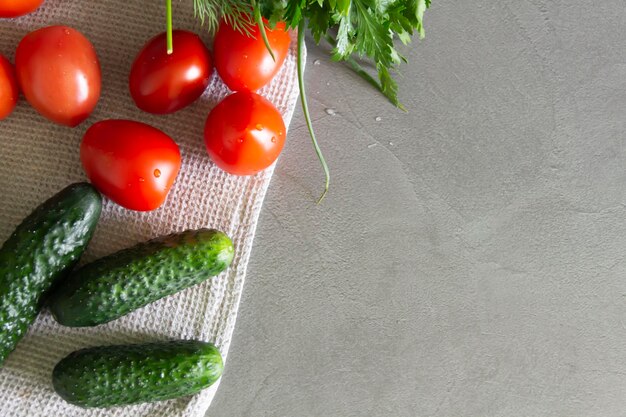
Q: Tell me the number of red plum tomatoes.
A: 7